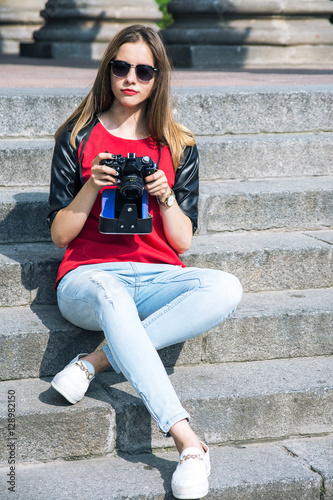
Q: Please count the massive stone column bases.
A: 3